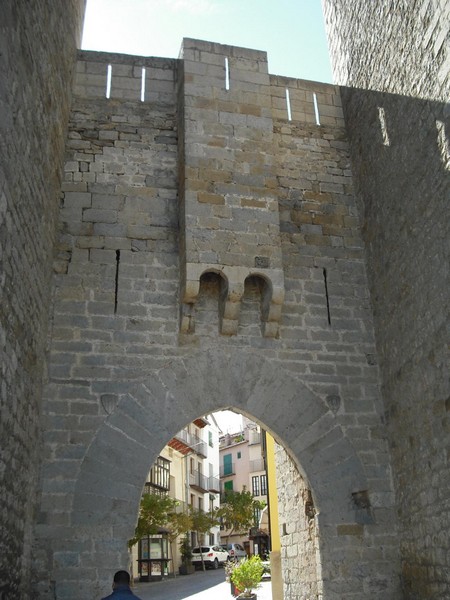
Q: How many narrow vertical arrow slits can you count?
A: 7